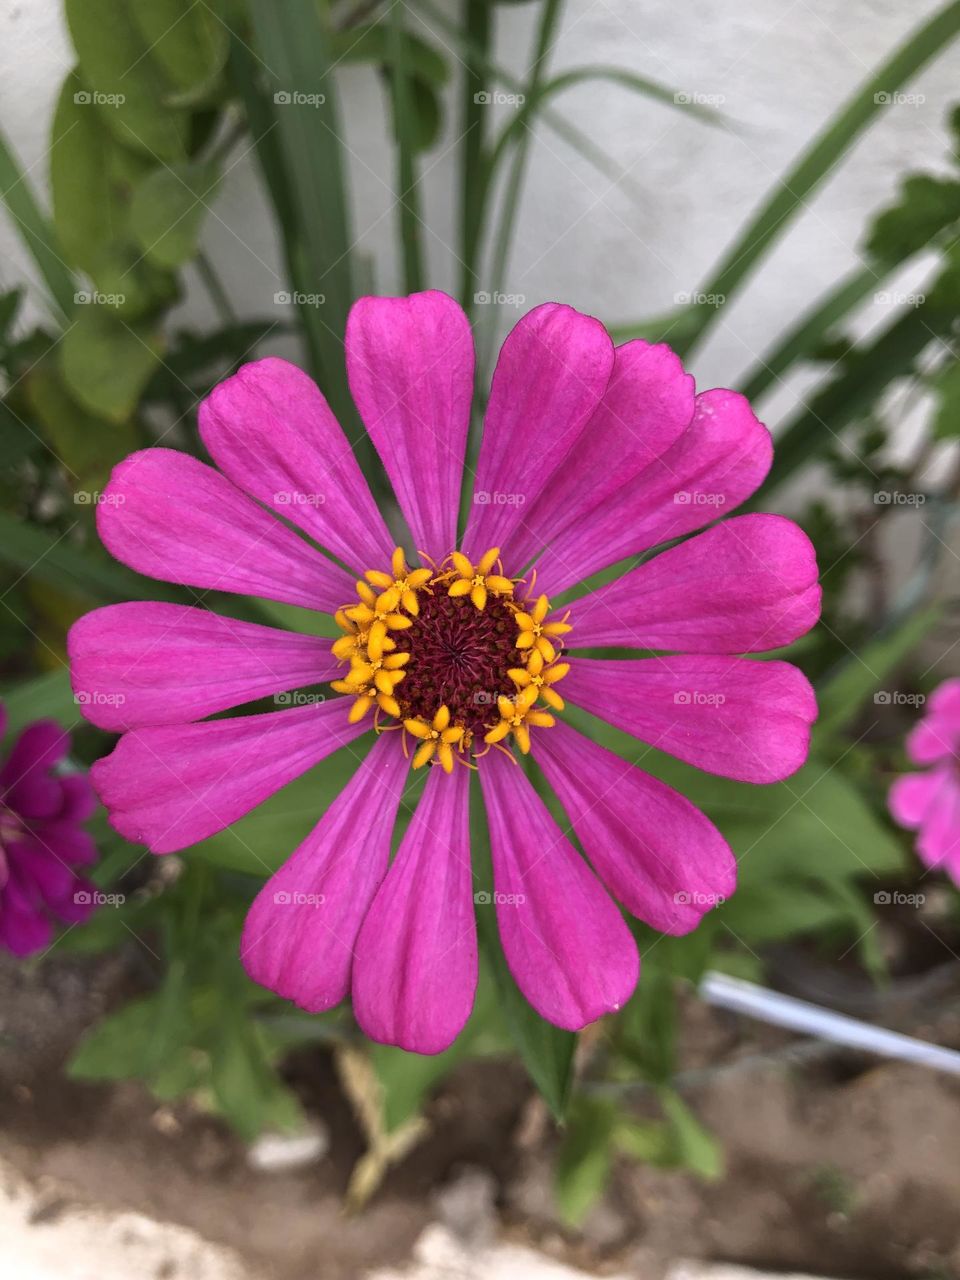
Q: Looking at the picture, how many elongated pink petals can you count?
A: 14